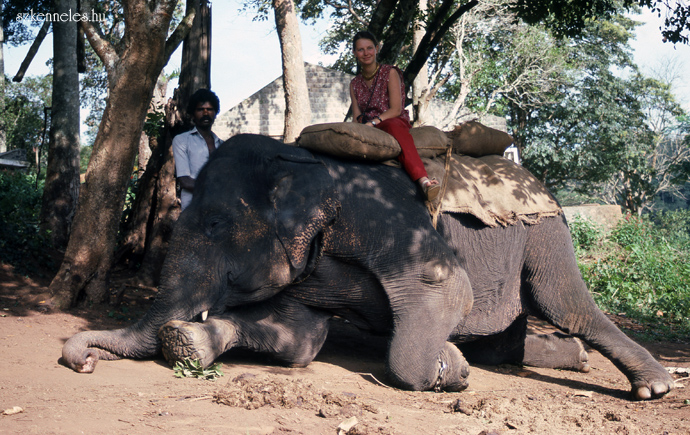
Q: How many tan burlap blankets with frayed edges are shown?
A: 1